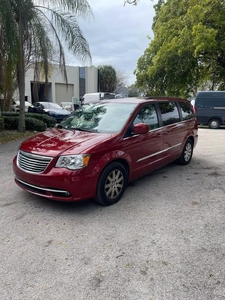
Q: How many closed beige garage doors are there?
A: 1